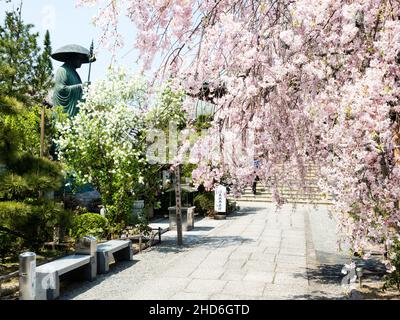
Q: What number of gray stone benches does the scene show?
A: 2